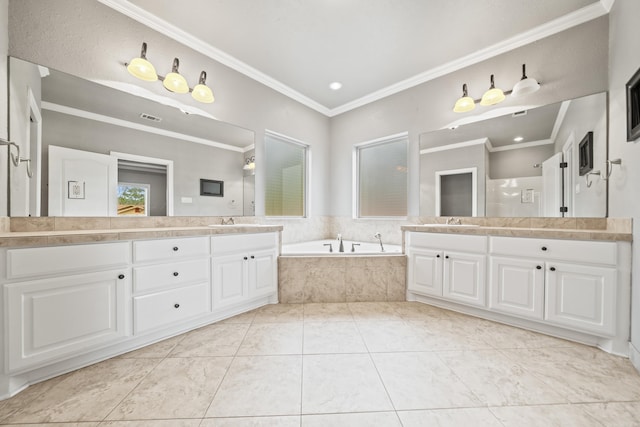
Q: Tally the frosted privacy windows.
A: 2